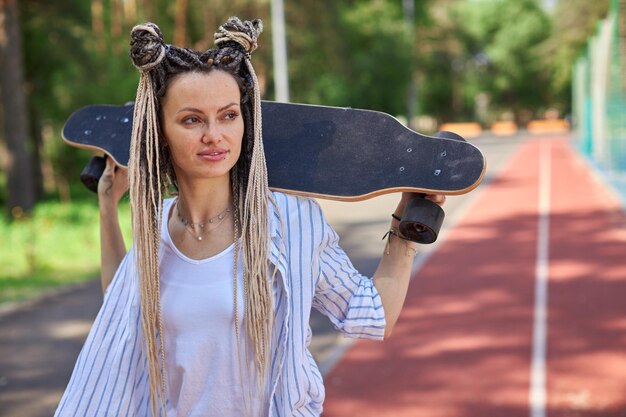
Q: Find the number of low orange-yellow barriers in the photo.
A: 3